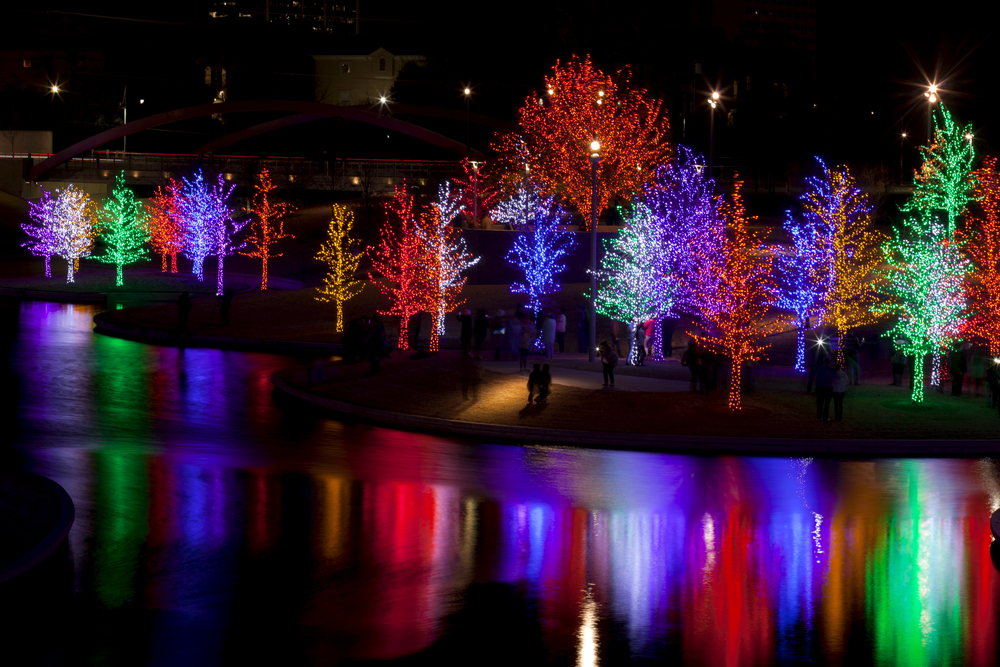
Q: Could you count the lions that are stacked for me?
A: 0